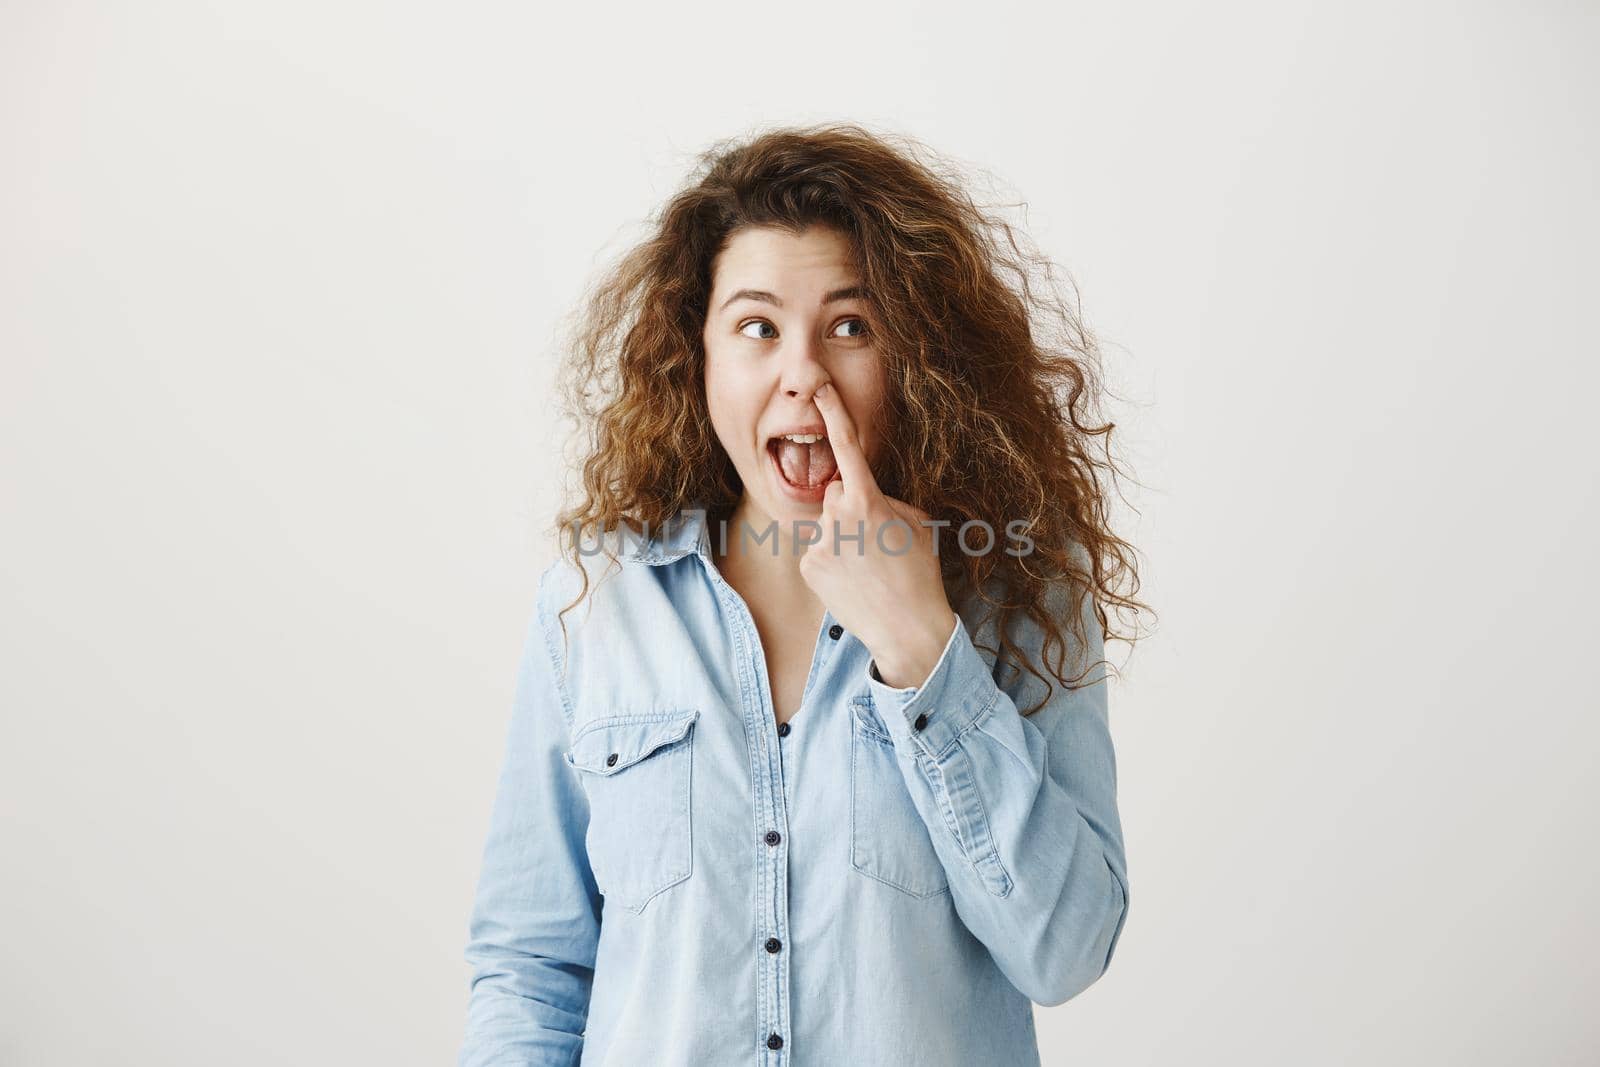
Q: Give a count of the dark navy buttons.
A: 7